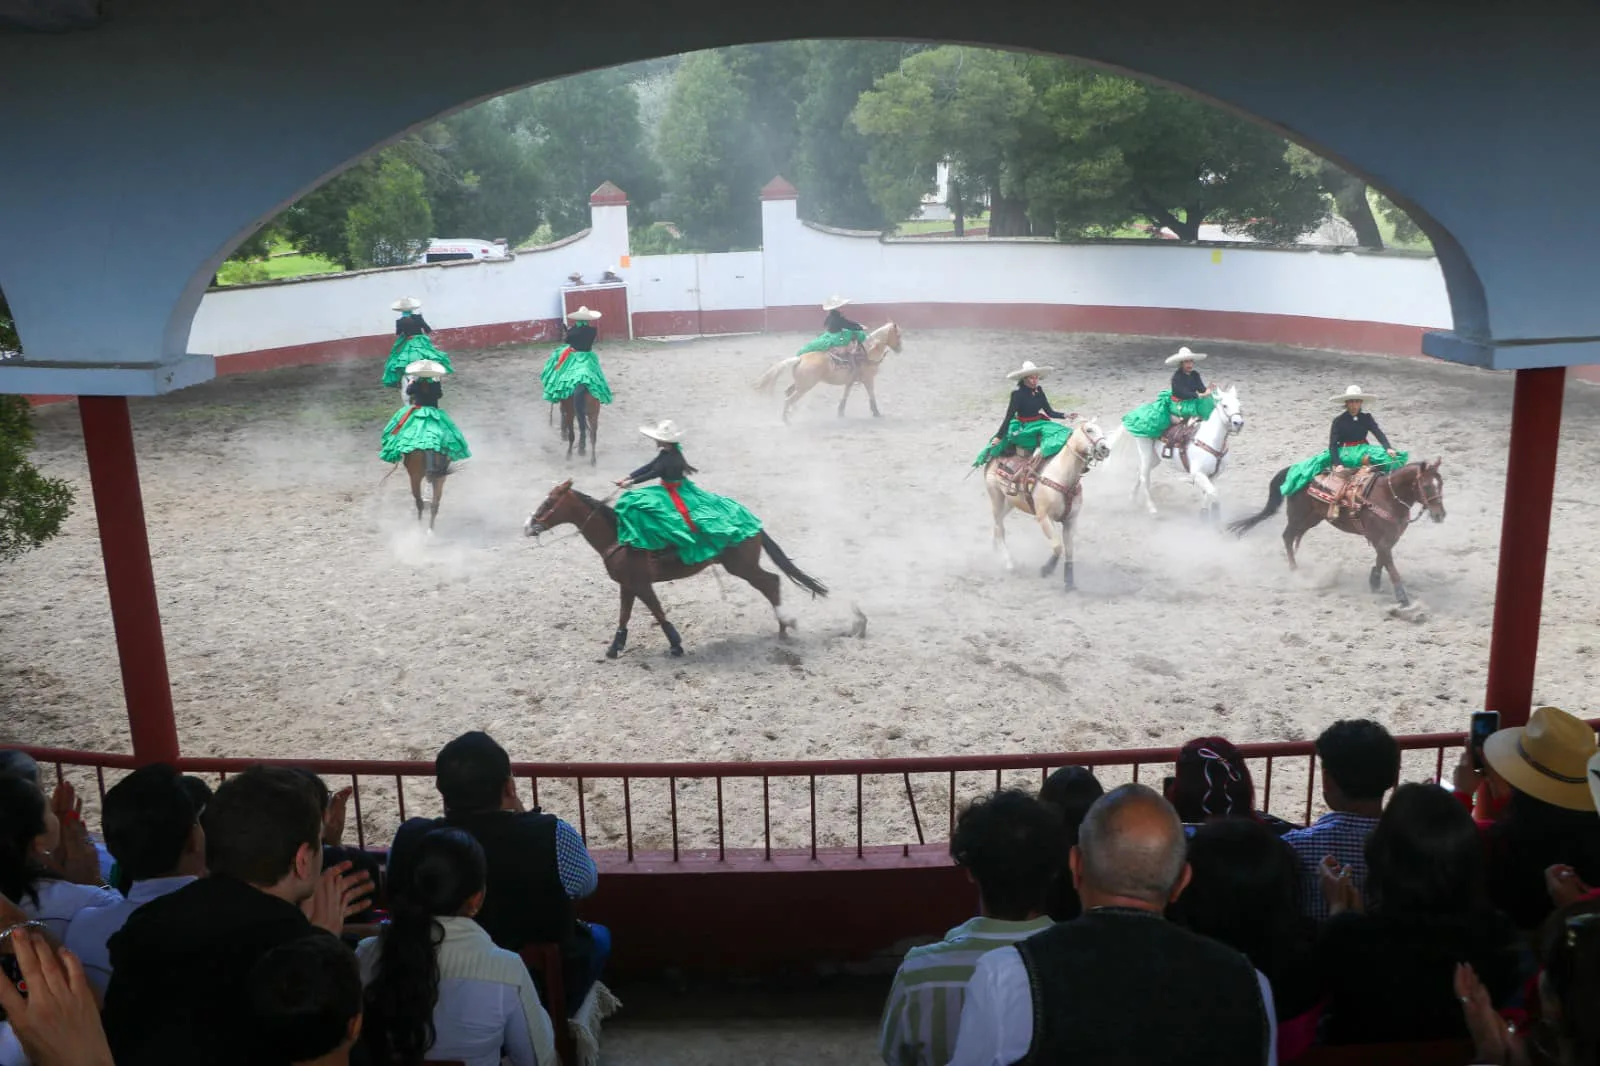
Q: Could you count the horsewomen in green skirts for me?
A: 8